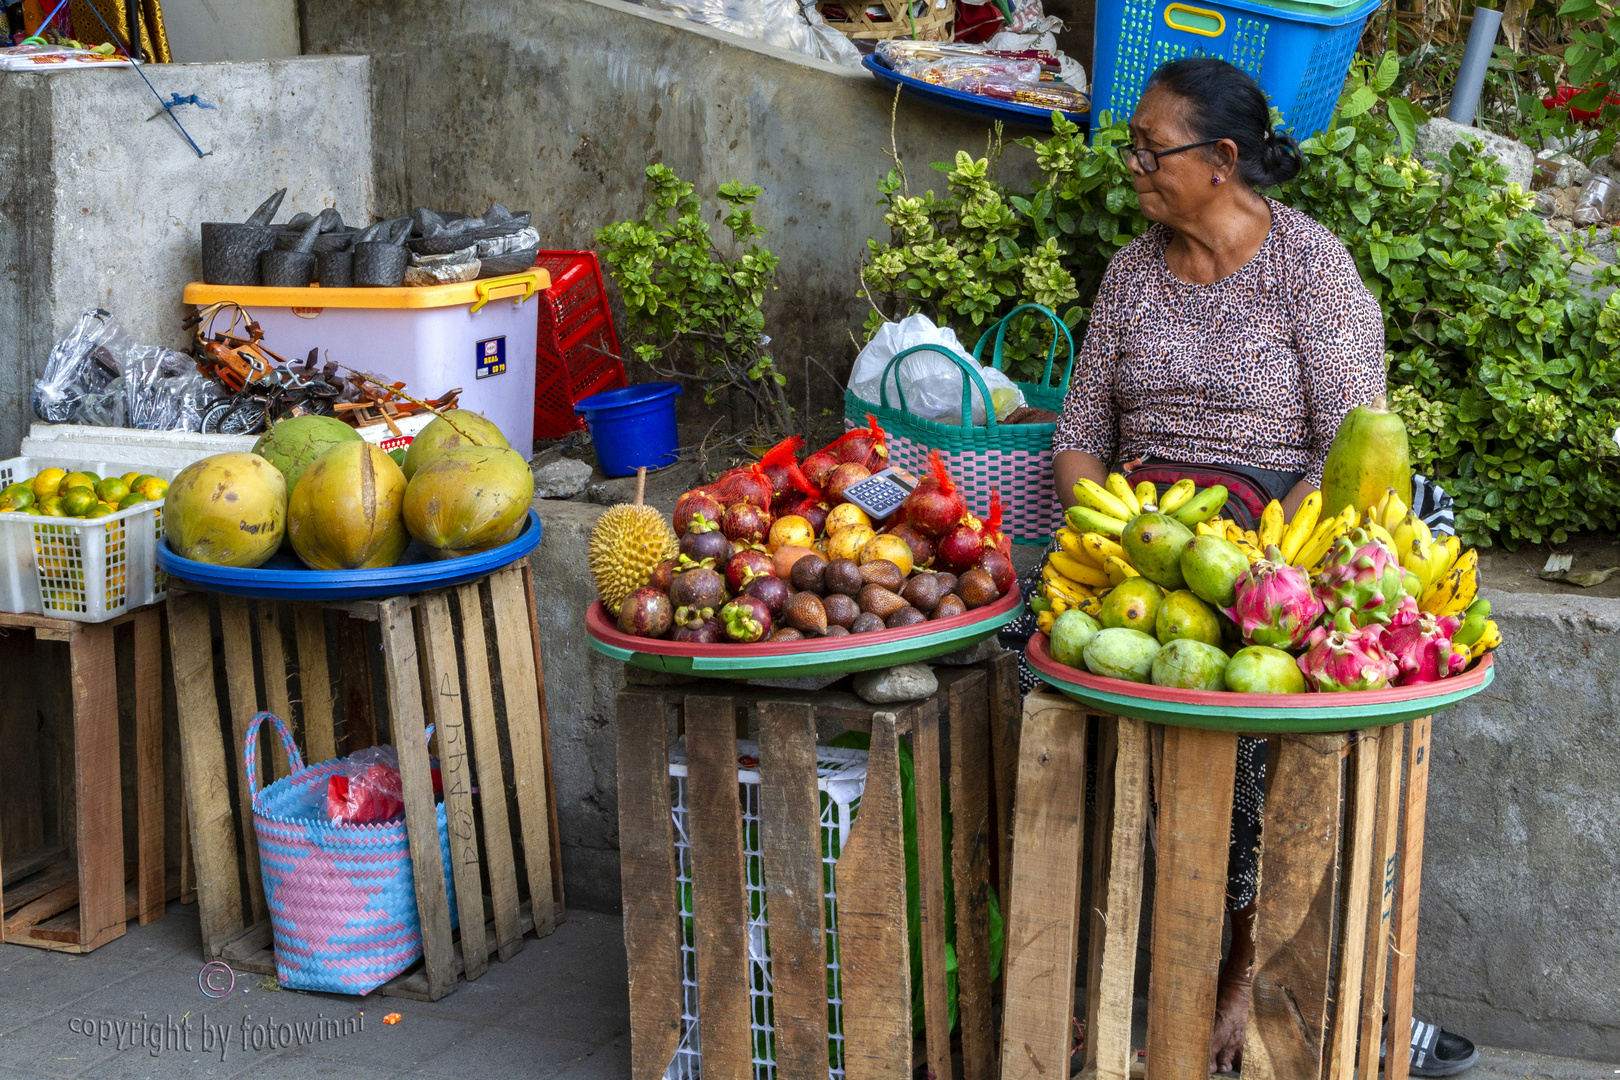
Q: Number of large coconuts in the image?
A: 5